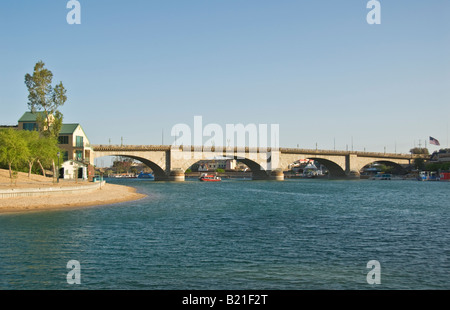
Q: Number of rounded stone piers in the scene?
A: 3